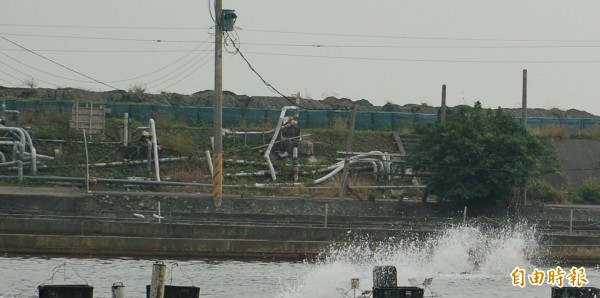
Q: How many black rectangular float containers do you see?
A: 4